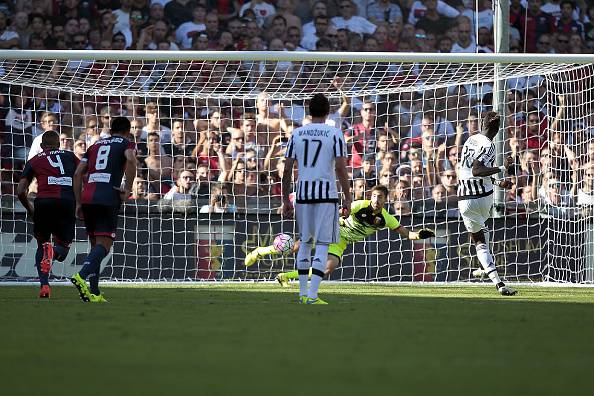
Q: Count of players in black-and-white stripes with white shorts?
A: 2